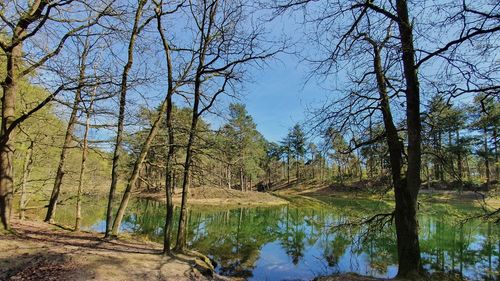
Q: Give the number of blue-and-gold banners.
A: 0